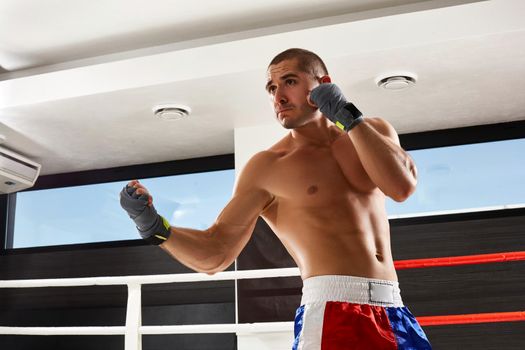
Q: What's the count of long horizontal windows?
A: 2